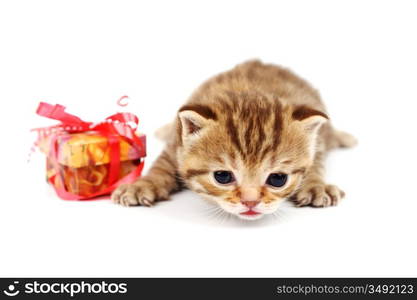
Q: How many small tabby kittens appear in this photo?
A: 1